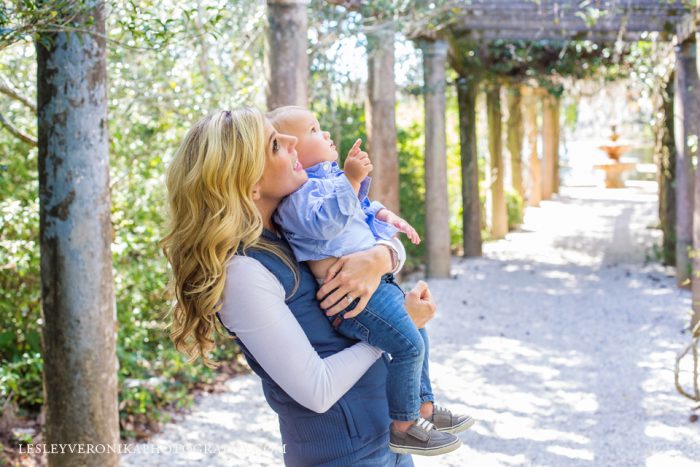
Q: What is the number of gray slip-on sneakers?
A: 2